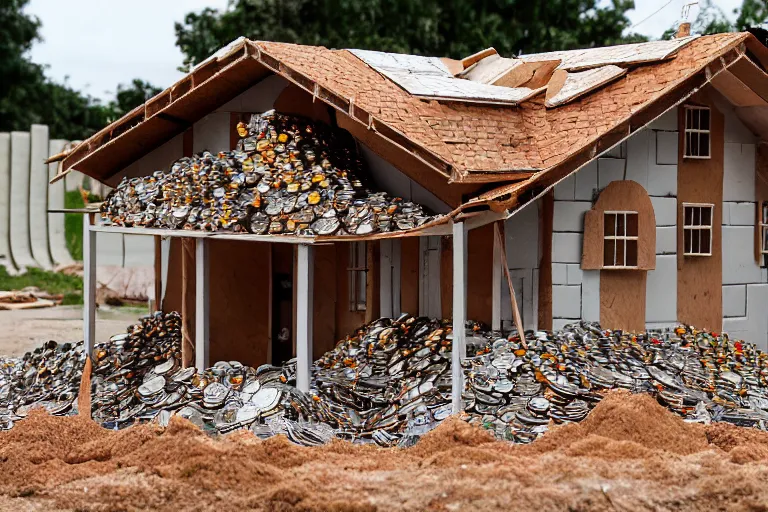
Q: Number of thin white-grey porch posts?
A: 4